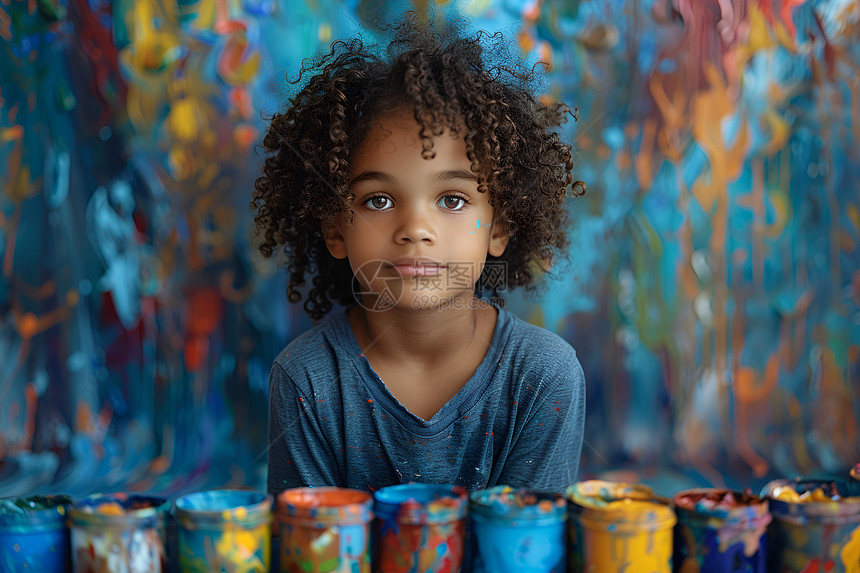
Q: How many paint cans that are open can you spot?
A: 9